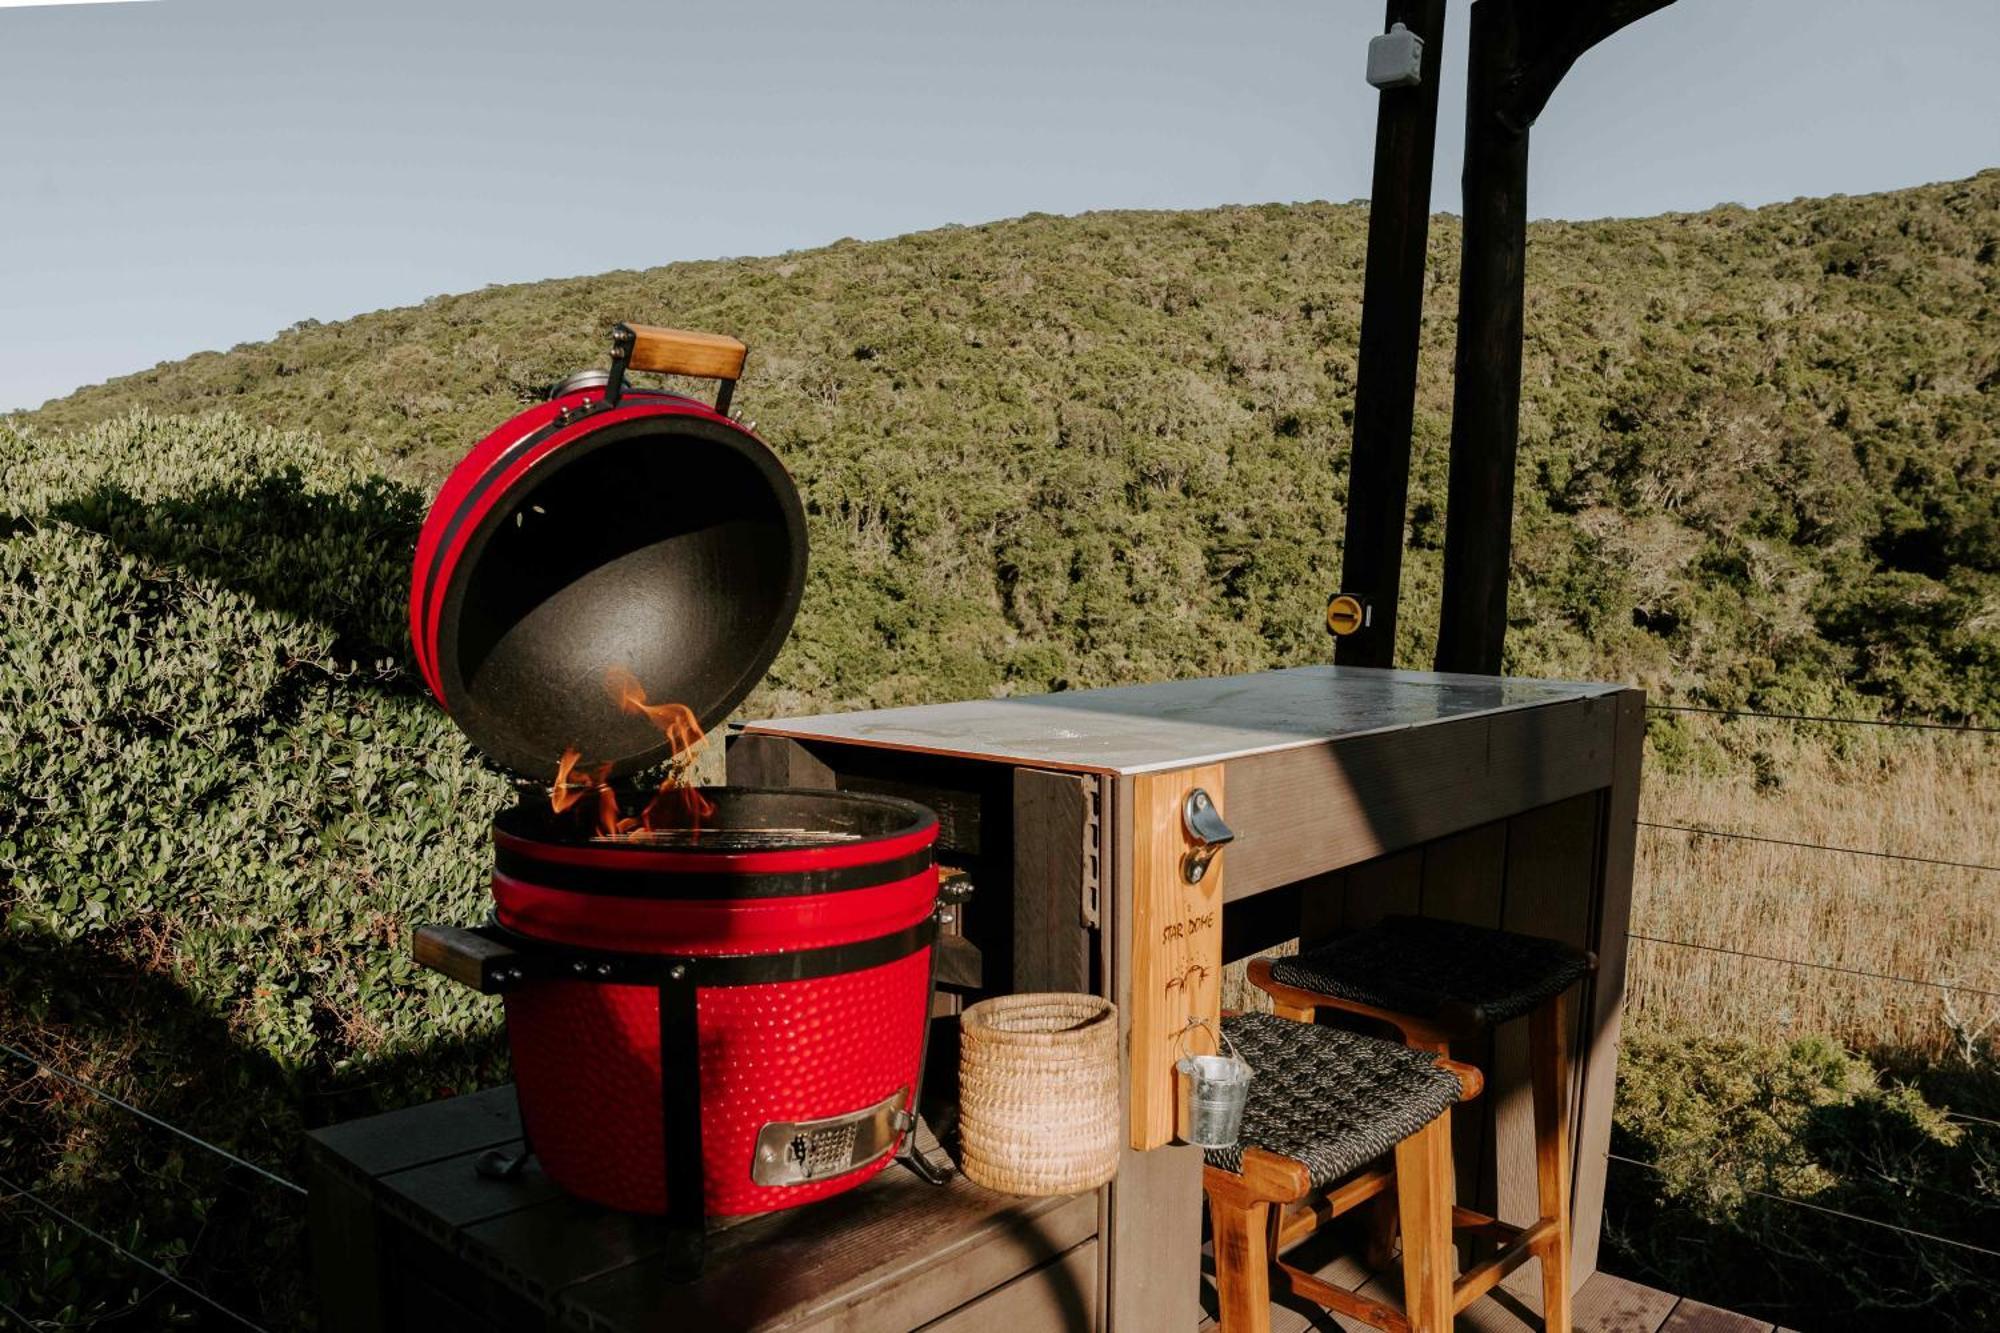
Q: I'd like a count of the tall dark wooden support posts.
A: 2